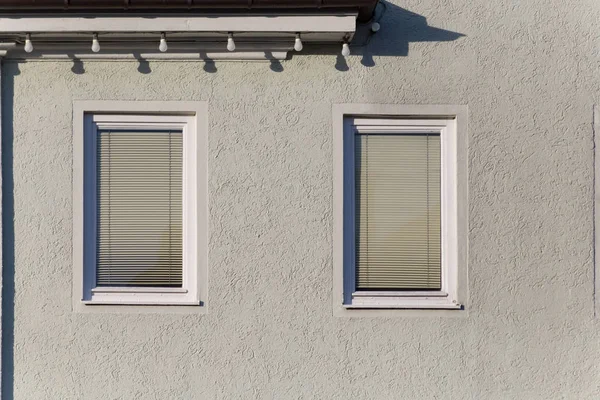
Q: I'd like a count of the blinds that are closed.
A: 2